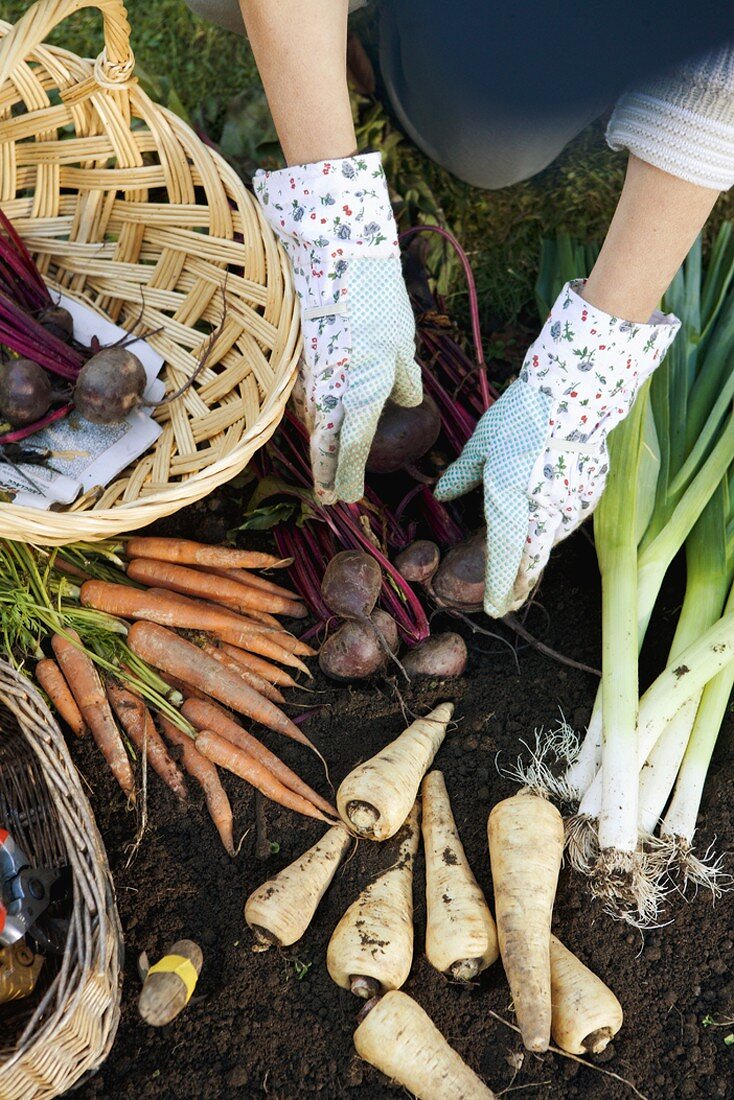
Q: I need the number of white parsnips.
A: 7